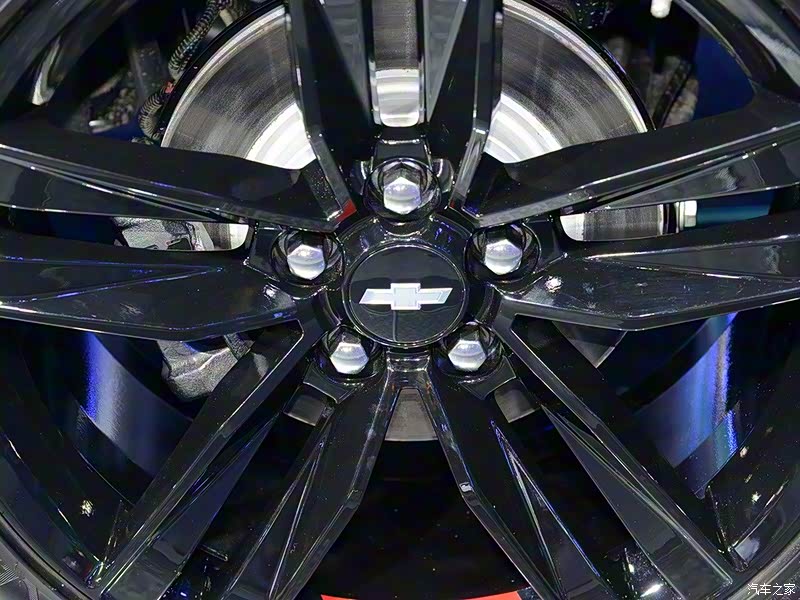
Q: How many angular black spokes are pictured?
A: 10